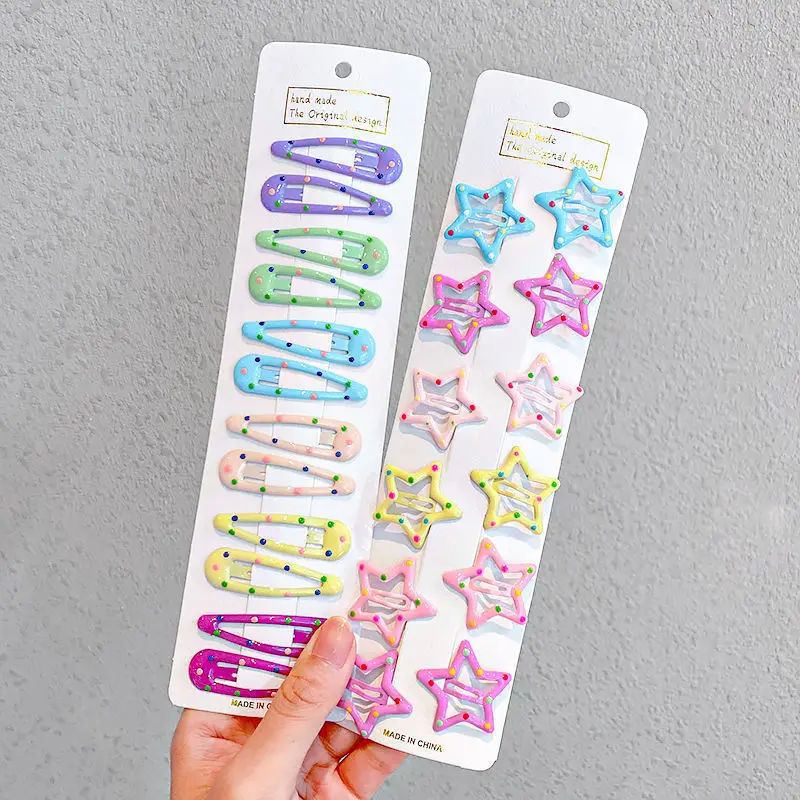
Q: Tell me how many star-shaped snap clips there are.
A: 12